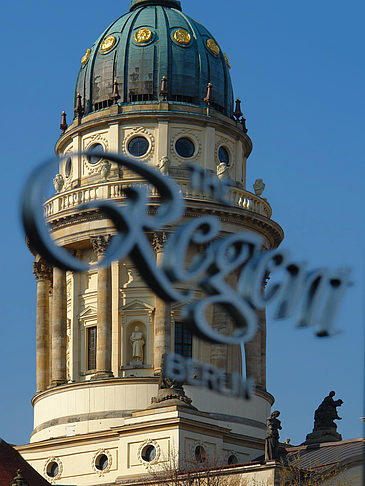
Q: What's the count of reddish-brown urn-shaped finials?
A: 7